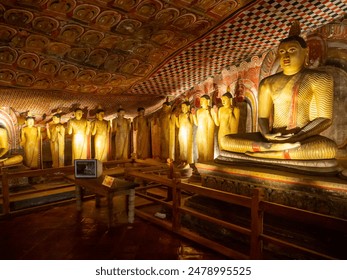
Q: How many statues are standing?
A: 10